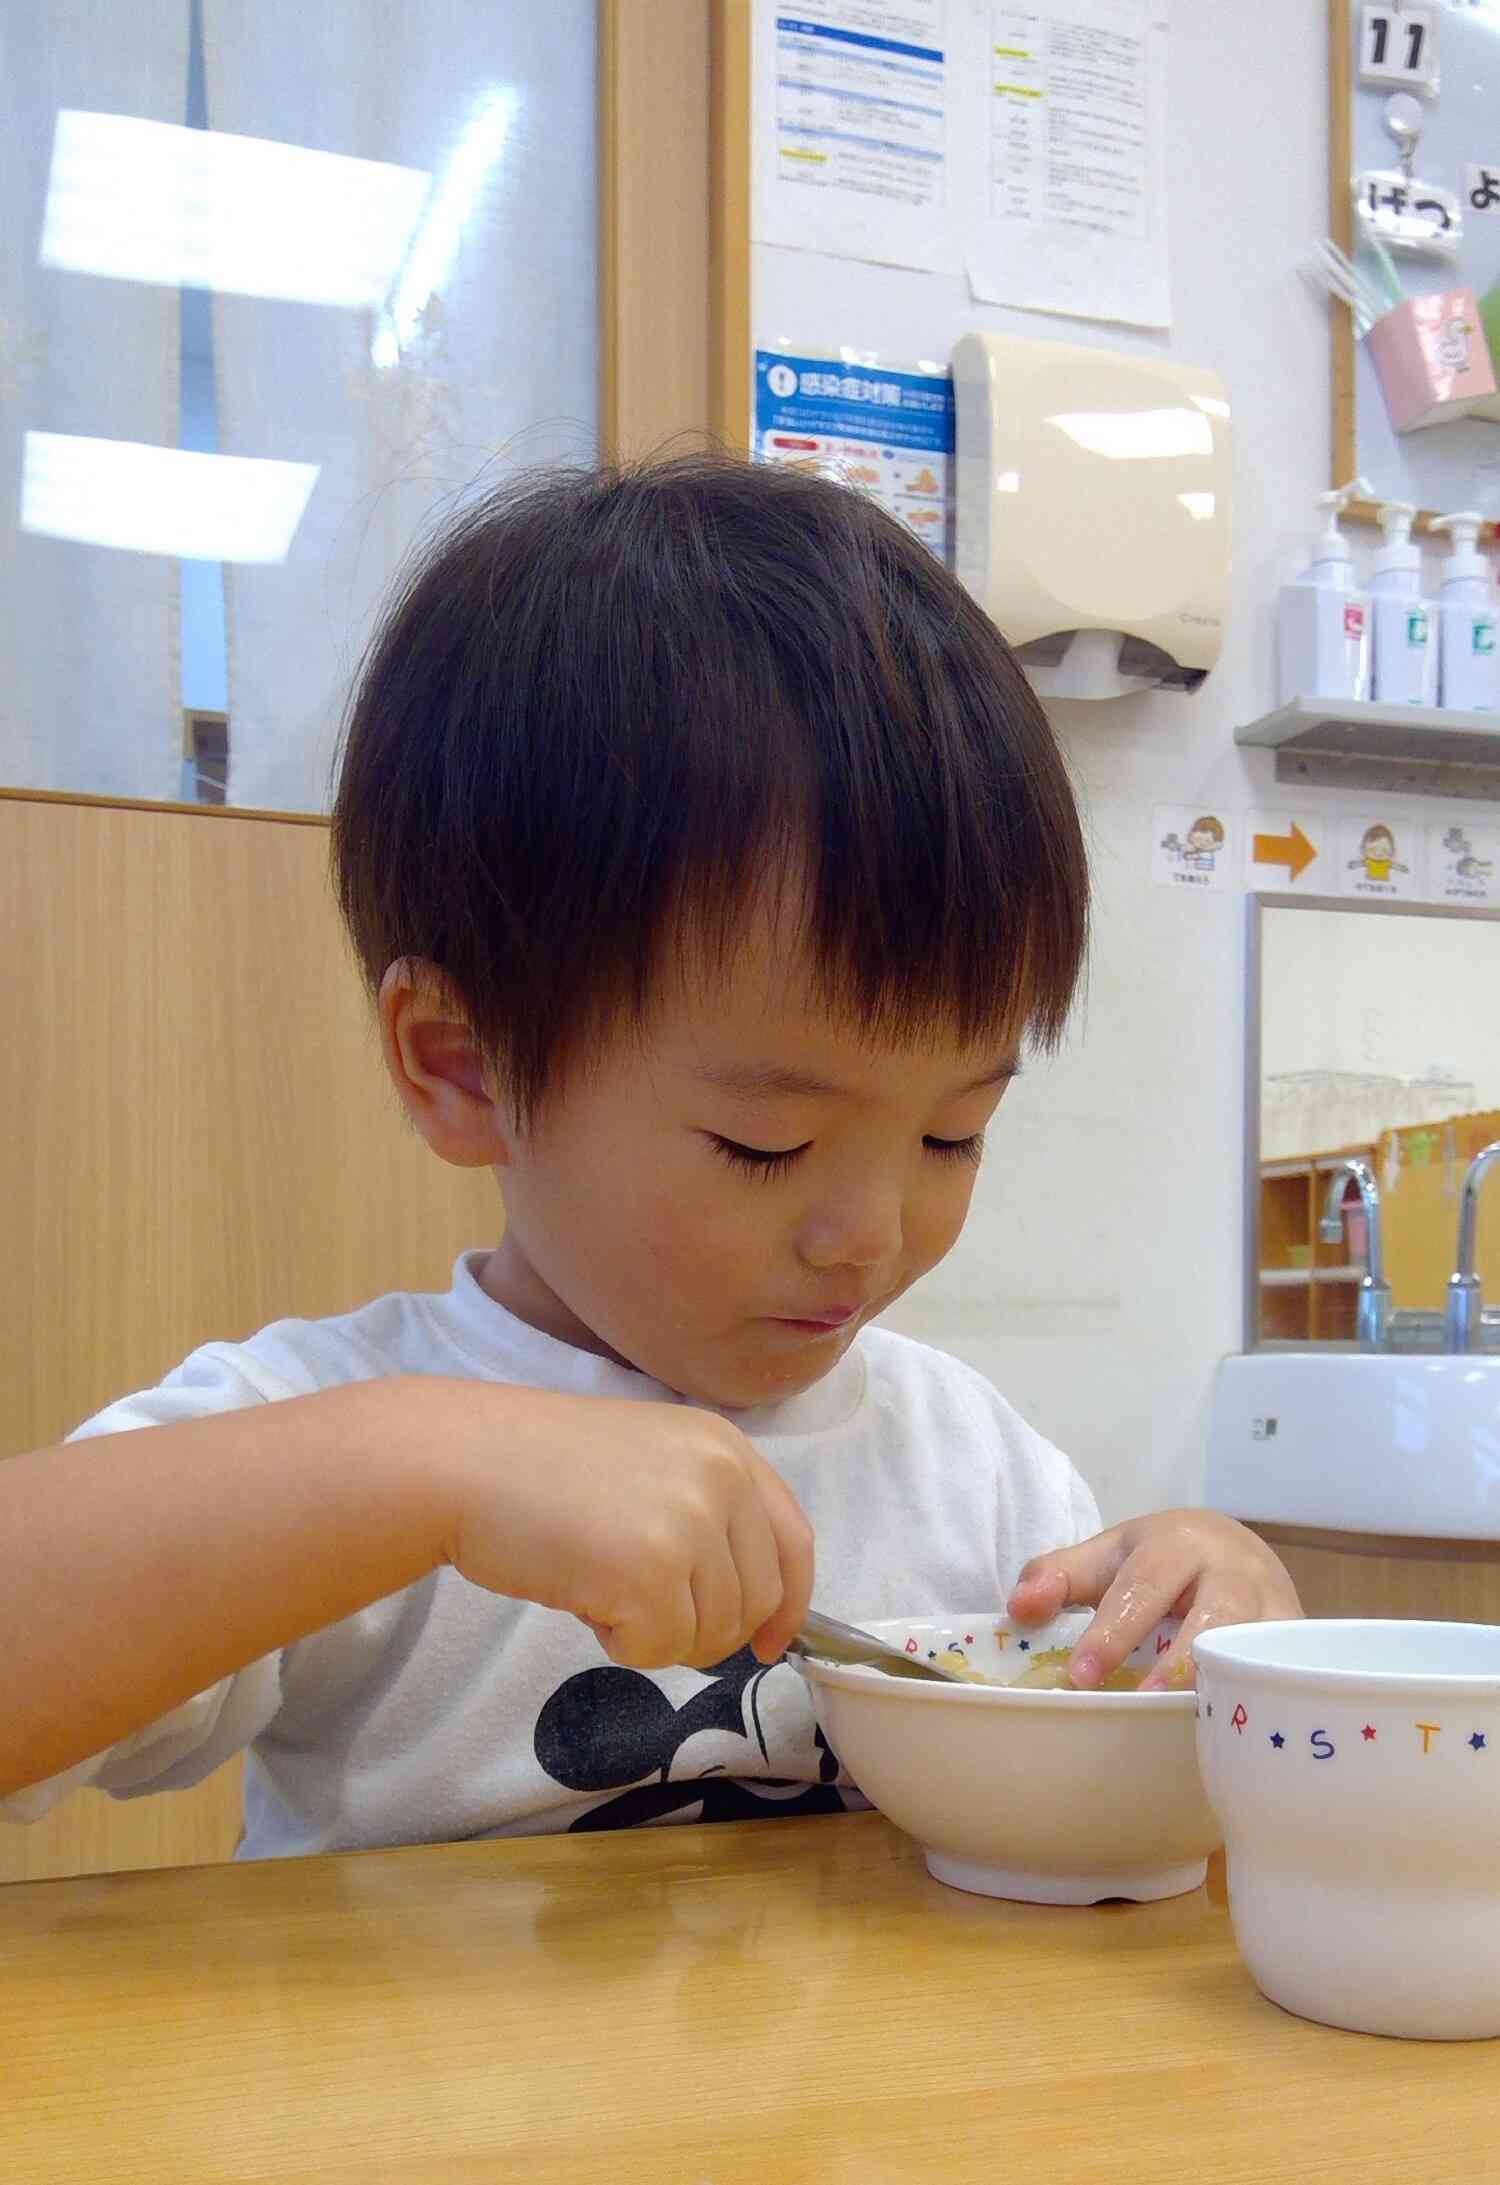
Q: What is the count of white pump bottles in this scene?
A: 3